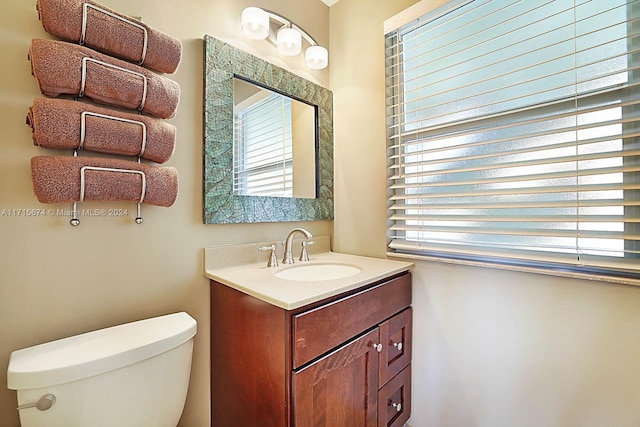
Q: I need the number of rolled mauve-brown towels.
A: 4